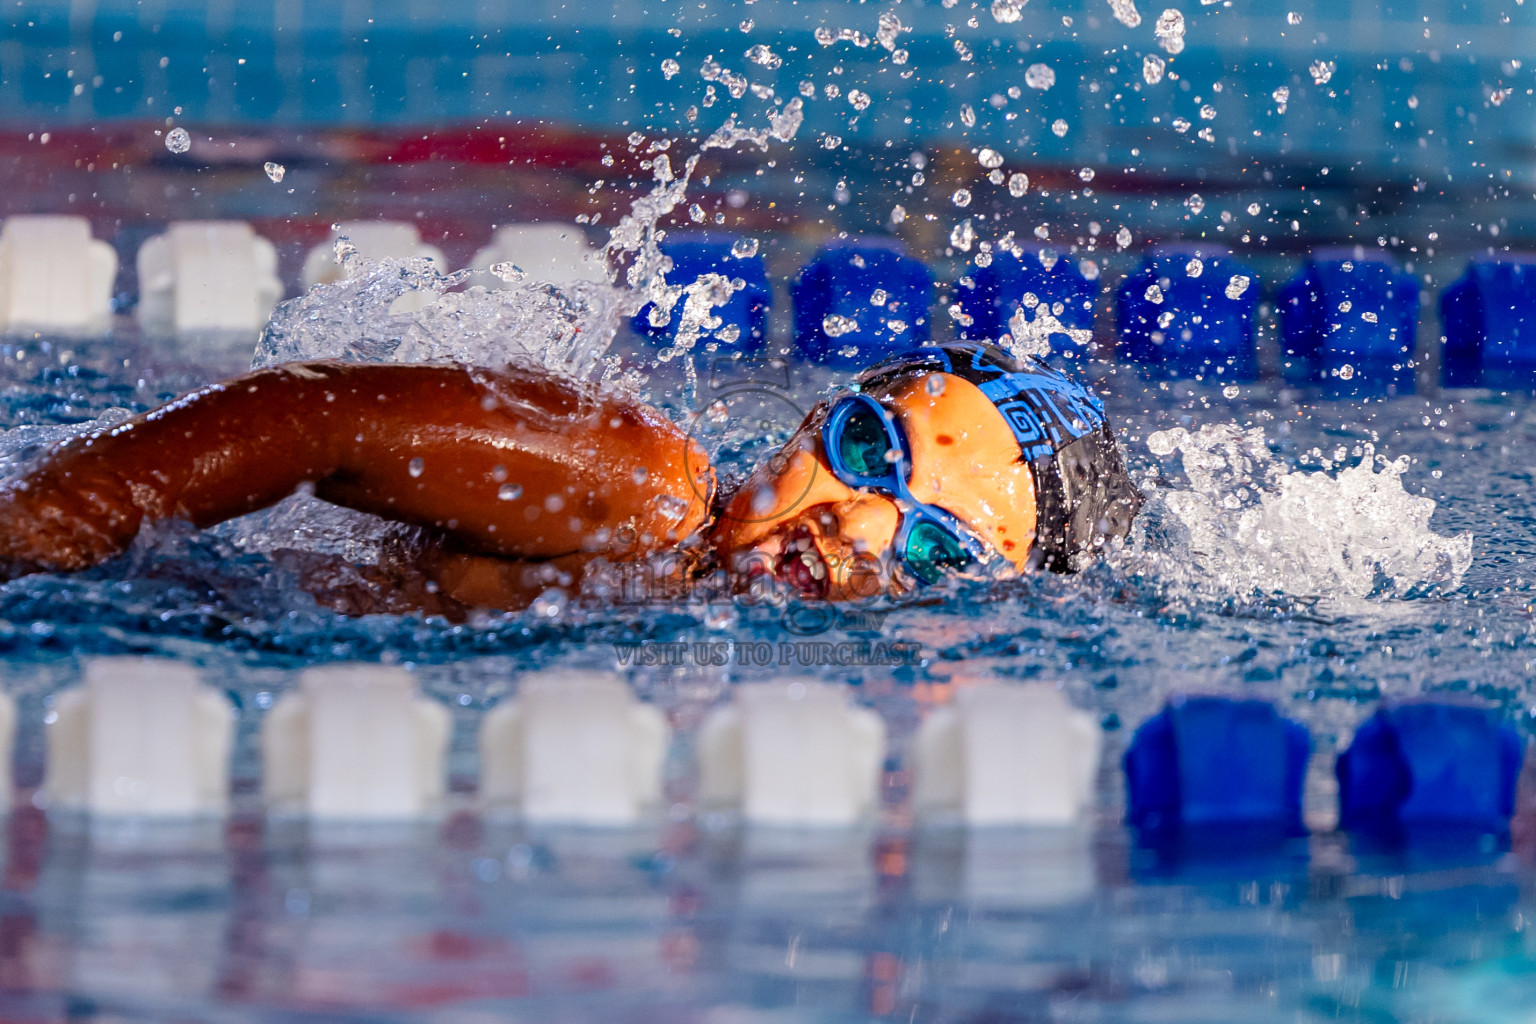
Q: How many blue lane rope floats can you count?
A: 8